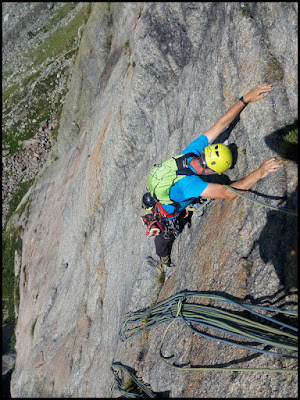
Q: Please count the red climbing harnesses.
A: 1